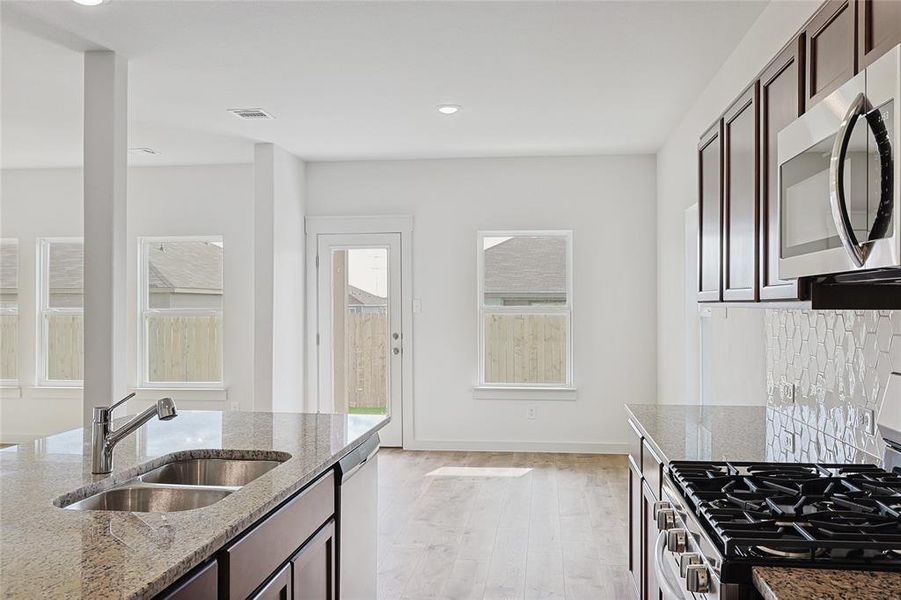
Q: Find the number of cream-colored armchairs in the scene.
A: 0